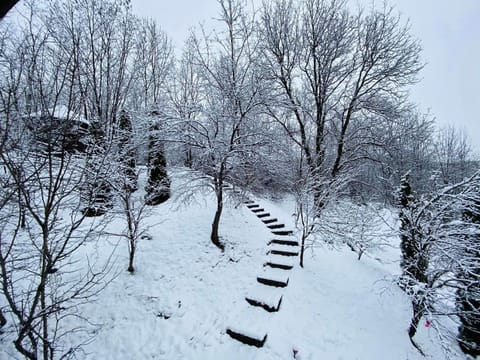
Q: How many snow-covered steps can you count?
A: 13